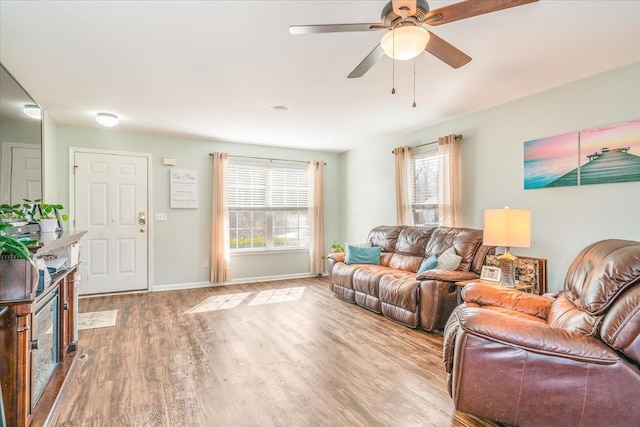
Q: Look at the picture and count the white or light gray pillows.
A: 2